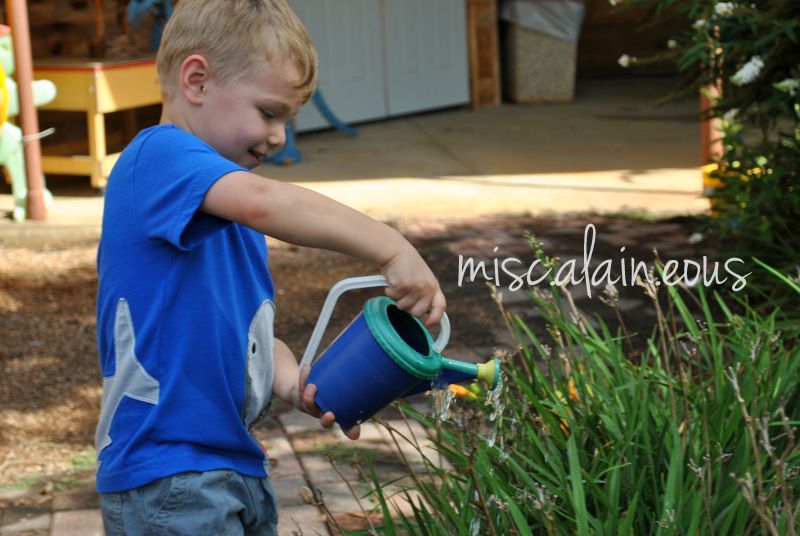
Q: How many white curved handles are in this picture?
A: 1